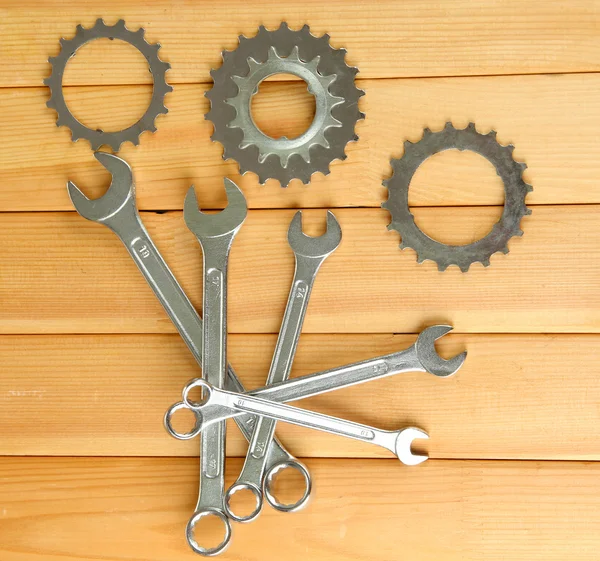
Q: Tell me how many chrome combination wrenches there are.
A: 5